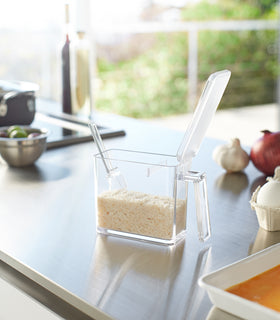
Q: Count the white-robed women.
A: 0